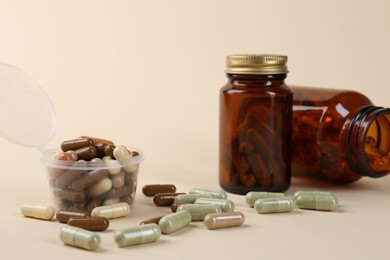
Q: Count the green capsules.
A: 11